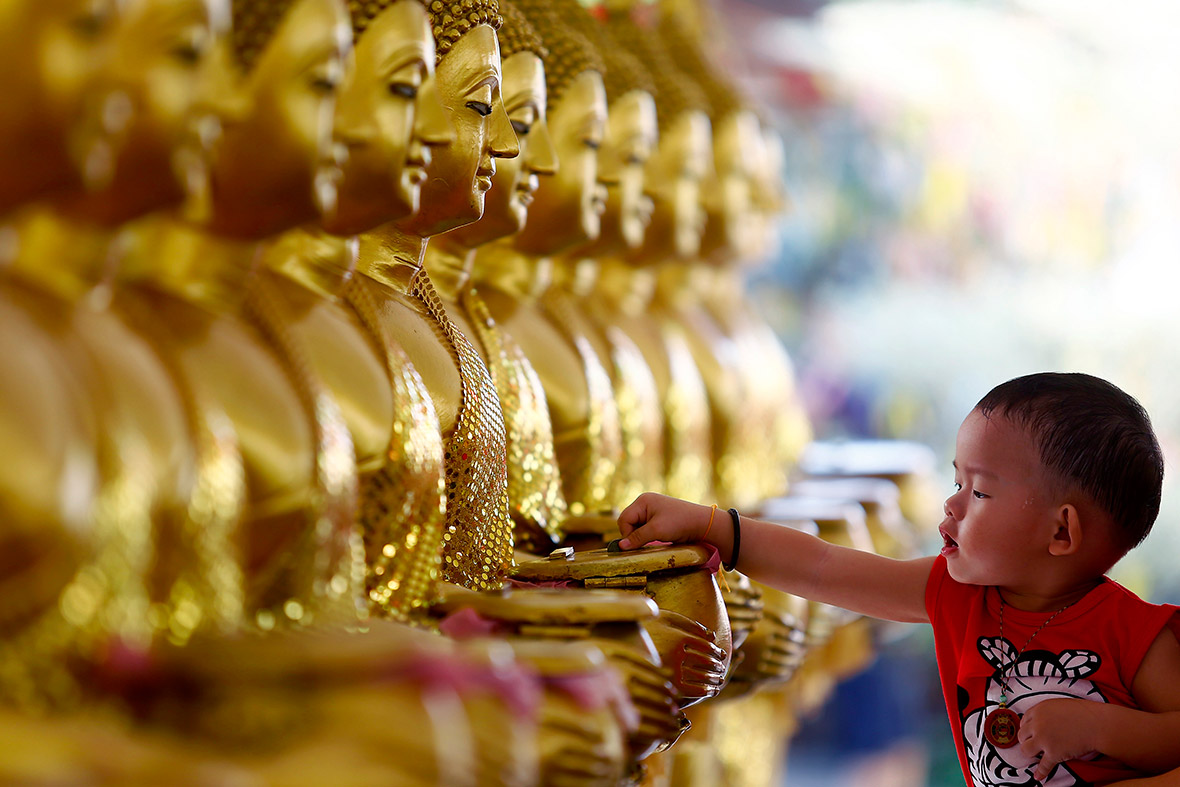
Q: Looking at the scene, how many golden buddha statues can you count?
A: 11